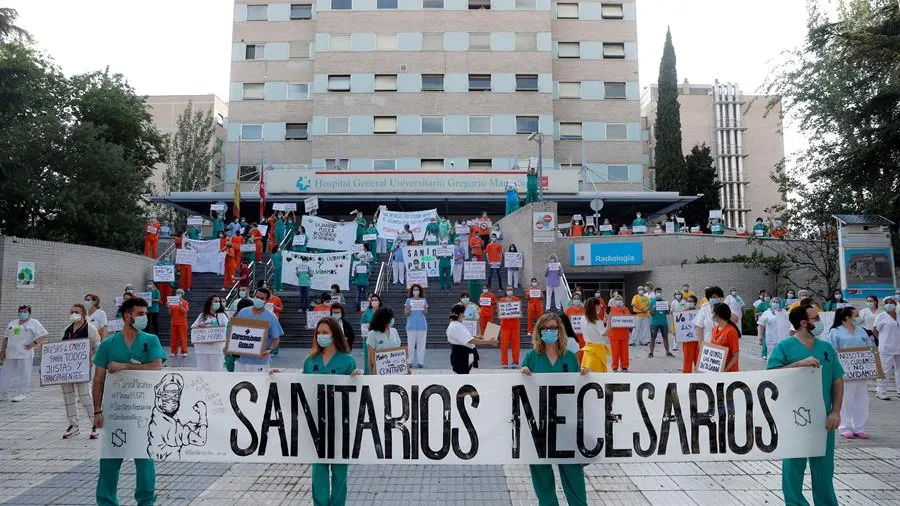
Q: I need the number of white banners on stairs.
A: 5